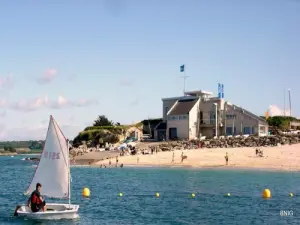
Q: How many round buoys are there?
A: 7